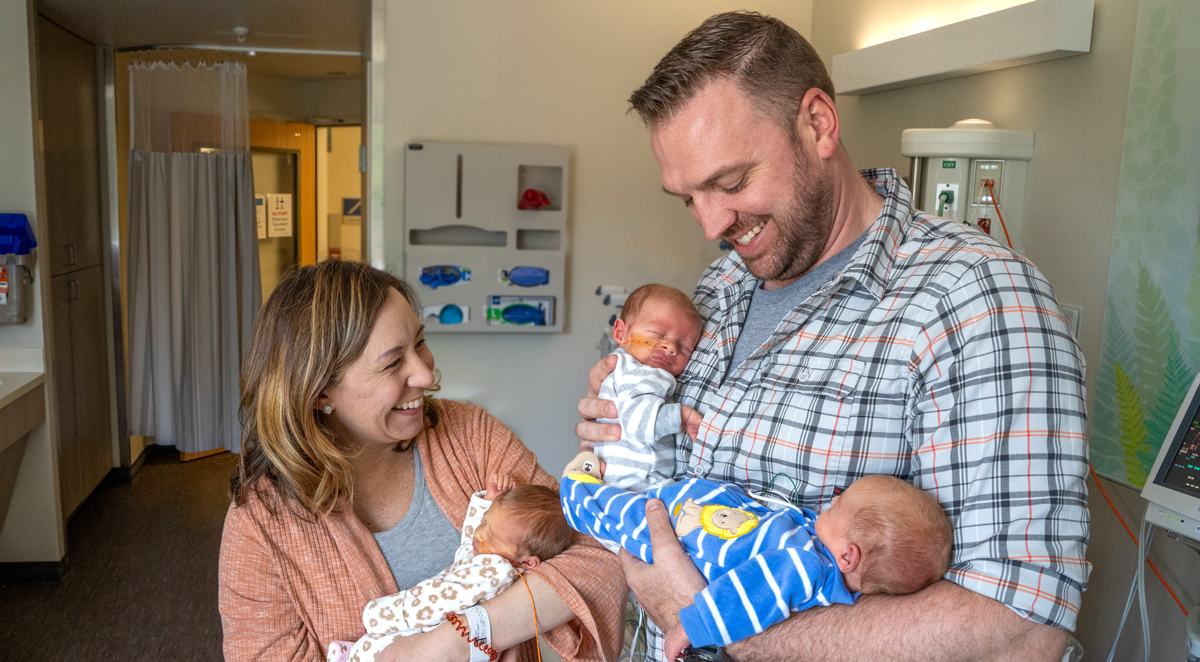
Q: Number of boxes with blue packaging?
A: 4